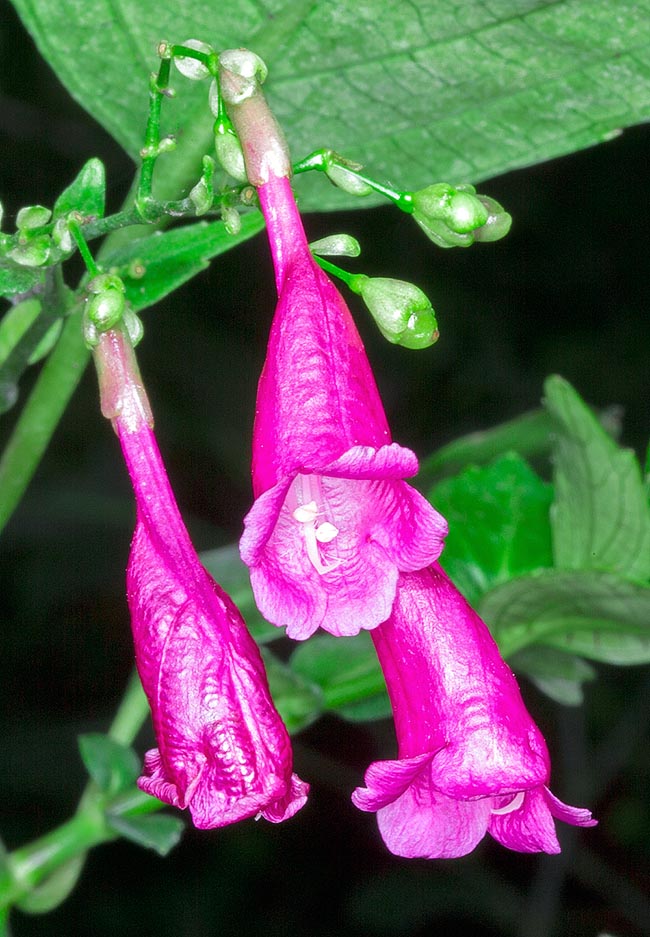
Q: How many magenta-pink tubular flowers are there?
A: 3